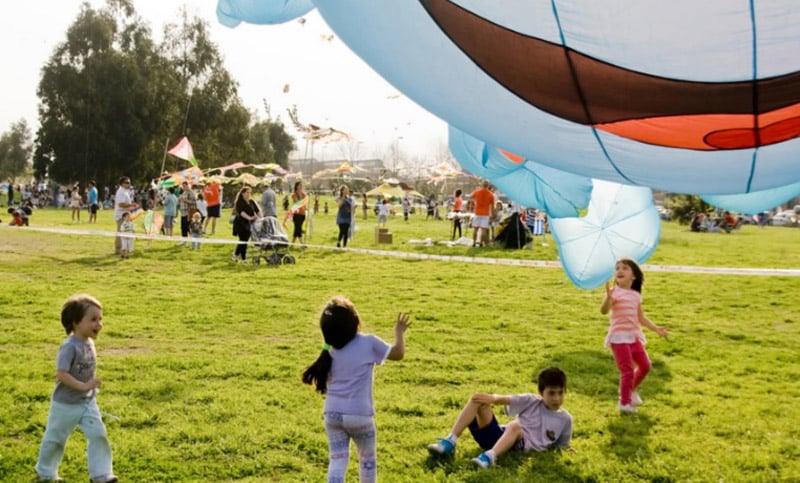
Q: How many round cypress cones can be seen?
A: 0